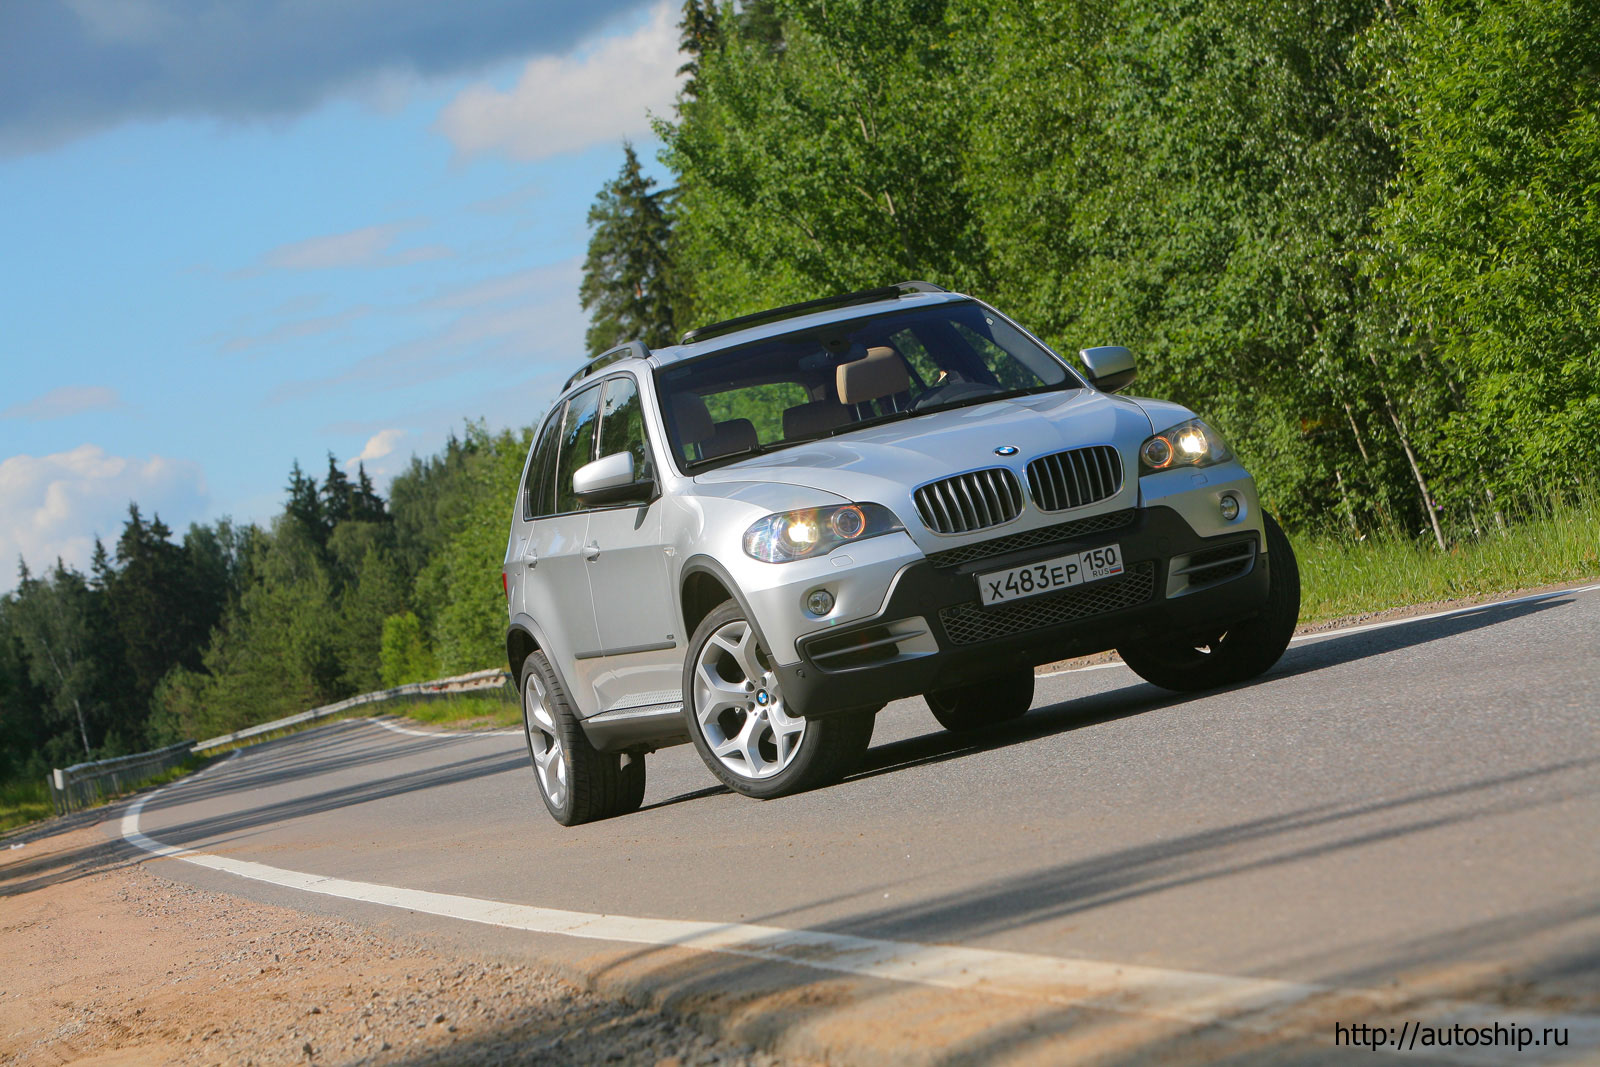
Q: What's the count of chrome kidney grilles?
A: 2